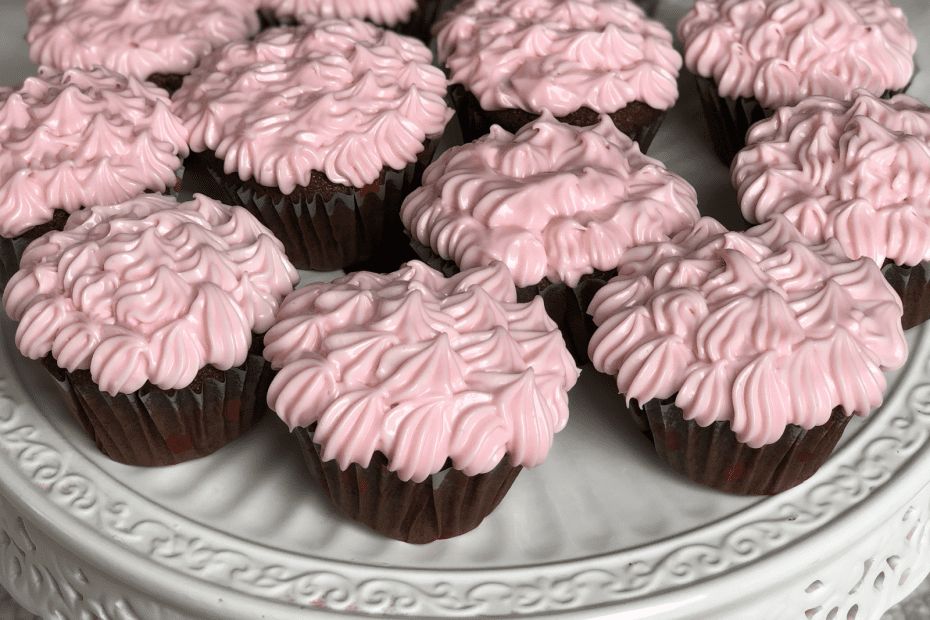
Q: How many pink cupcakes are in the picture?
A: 11